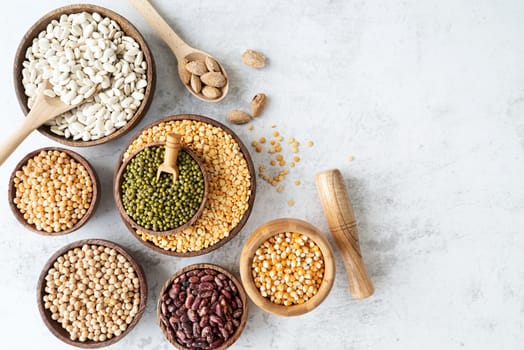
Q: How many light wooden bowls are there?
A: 1